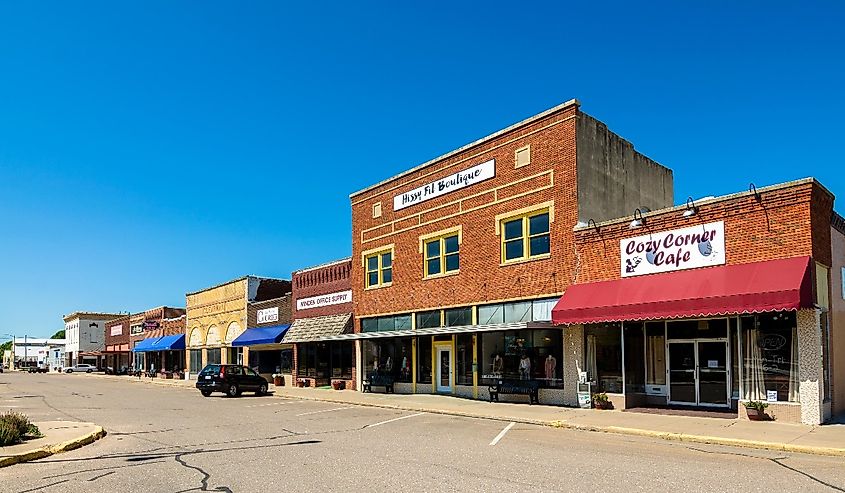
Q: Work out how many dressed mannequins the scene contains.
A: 6